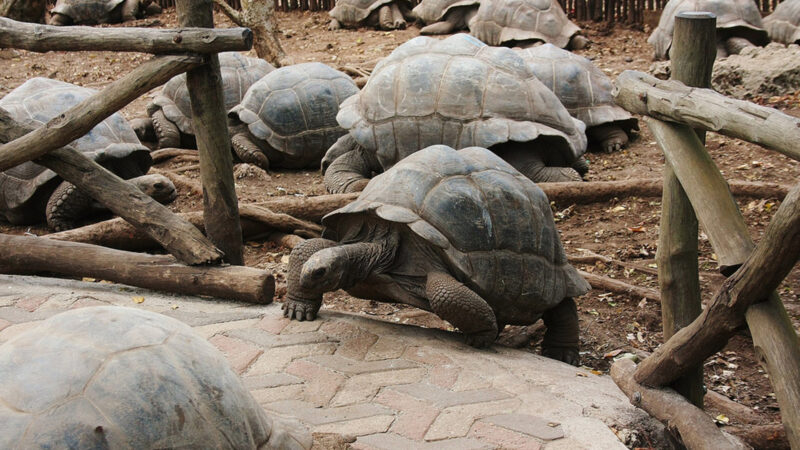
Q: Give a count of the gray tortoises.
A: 13